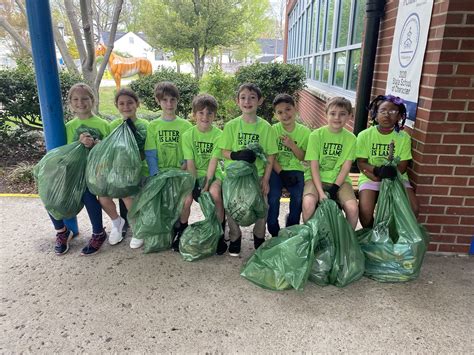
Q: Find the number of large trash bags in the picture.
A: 8